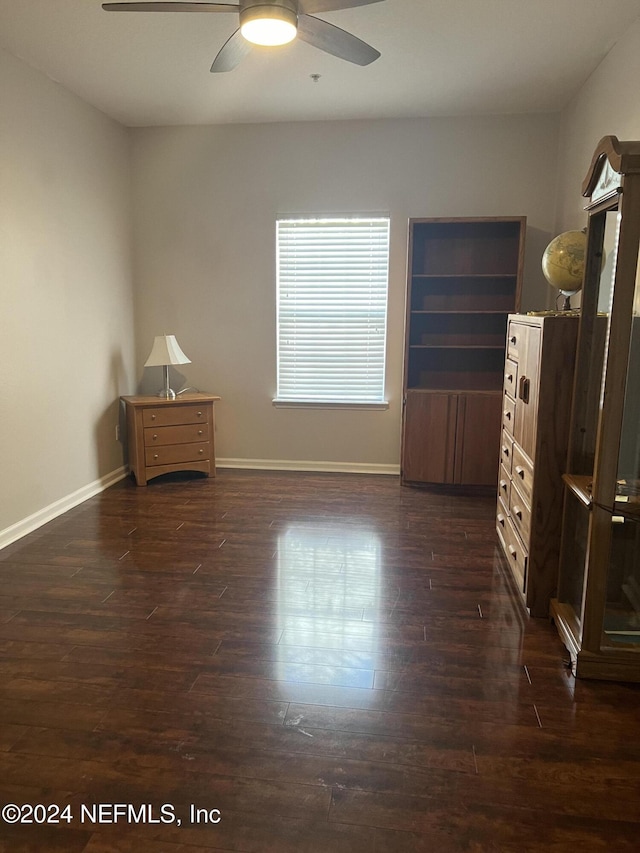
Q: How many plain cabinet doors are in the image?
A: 2